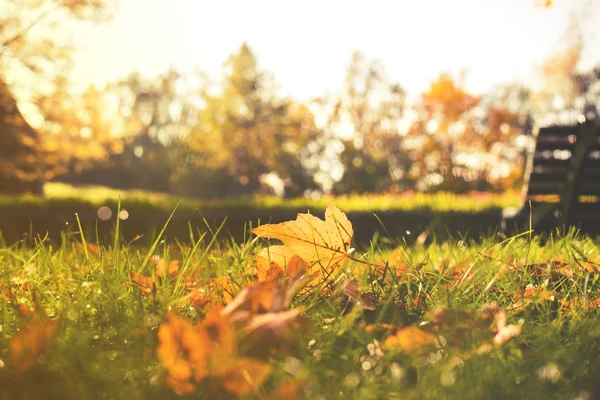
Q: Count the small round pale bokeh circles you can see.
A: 2